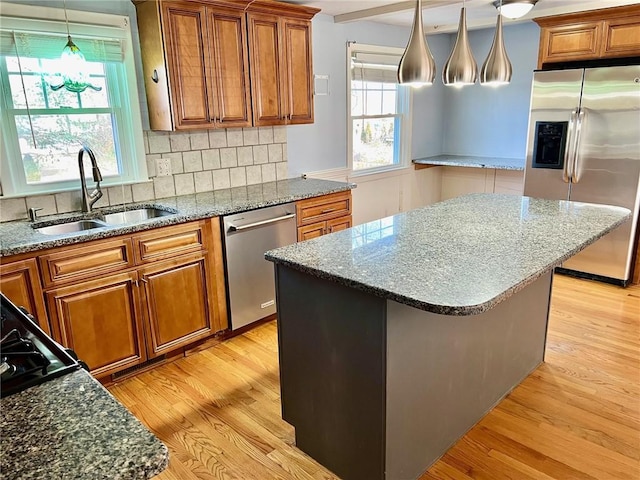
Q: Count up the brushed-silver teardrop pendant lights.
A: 3